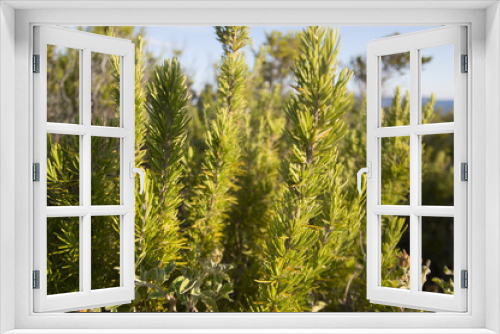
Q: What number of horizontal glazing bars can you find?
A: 4